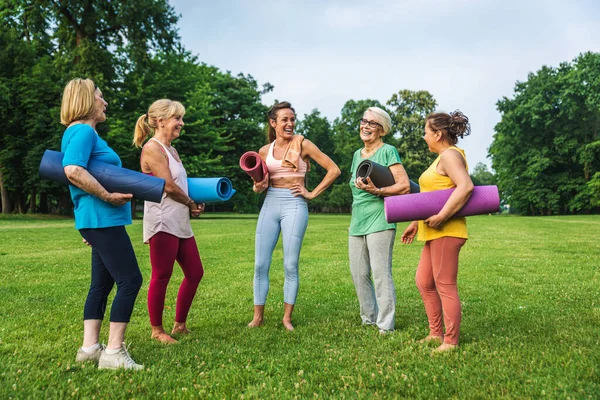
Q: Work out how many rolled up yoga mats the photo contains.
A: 5